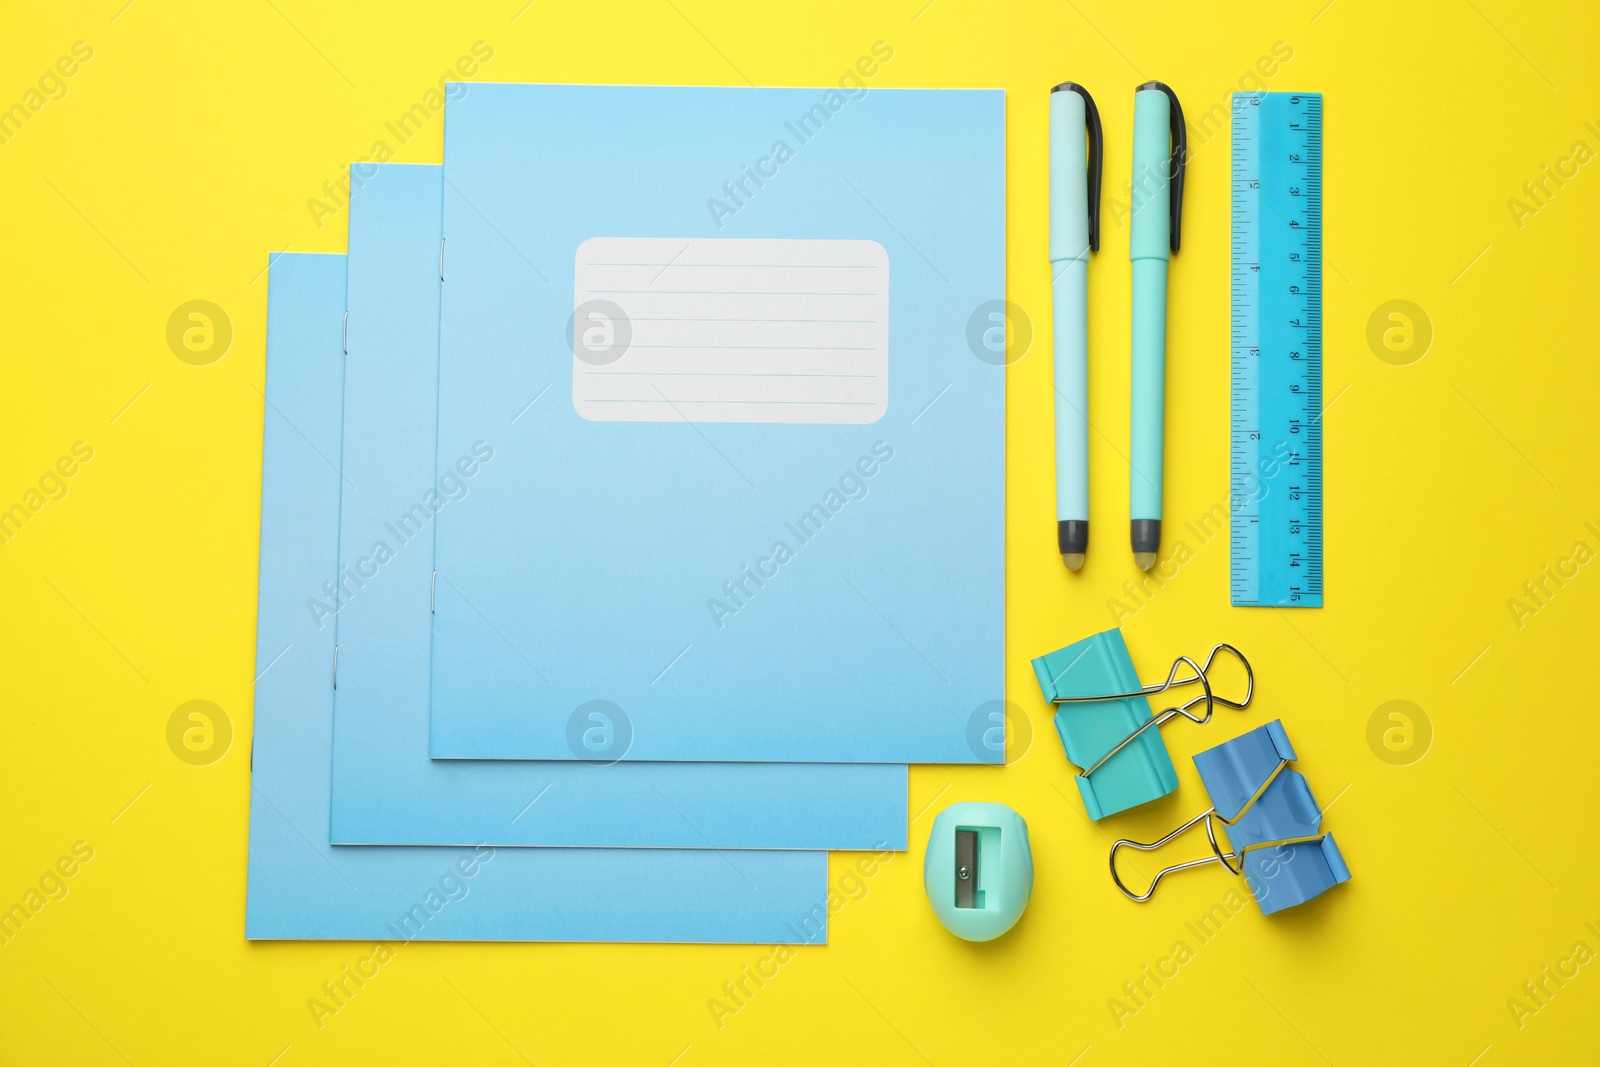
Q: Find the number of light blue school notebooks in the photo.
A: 3